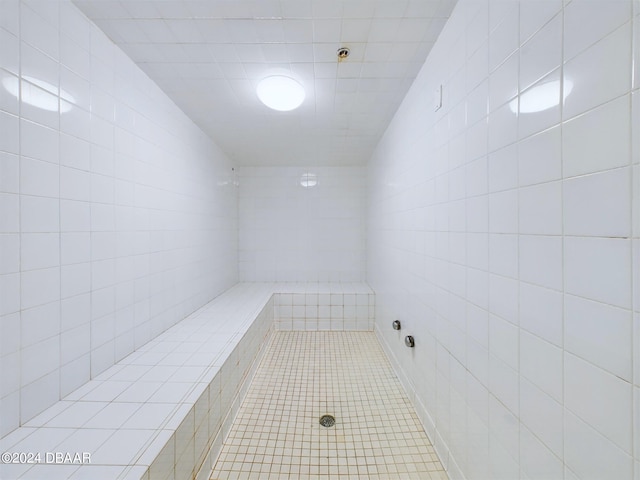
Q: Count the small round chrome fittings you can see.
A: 2